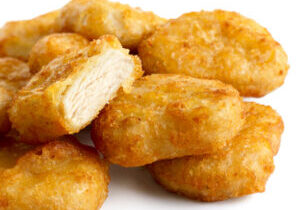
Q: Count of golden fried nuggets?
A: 9